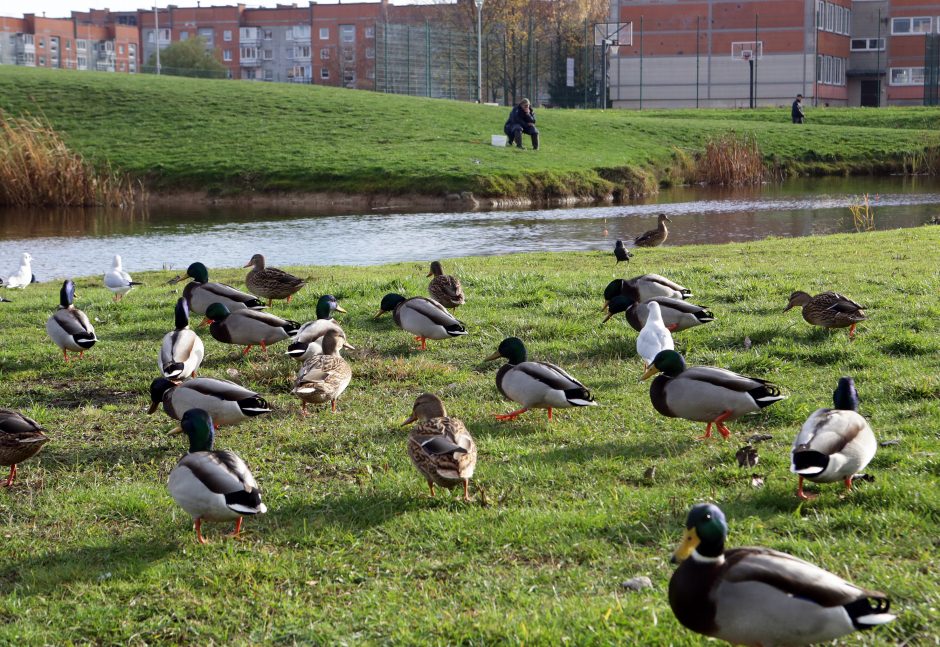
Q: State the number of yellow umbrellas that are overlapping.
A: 0